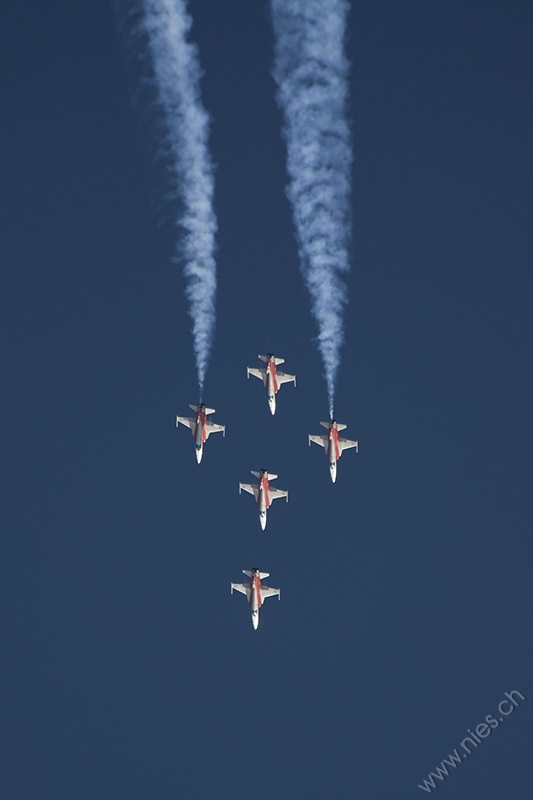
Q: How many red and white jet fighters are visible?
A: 5